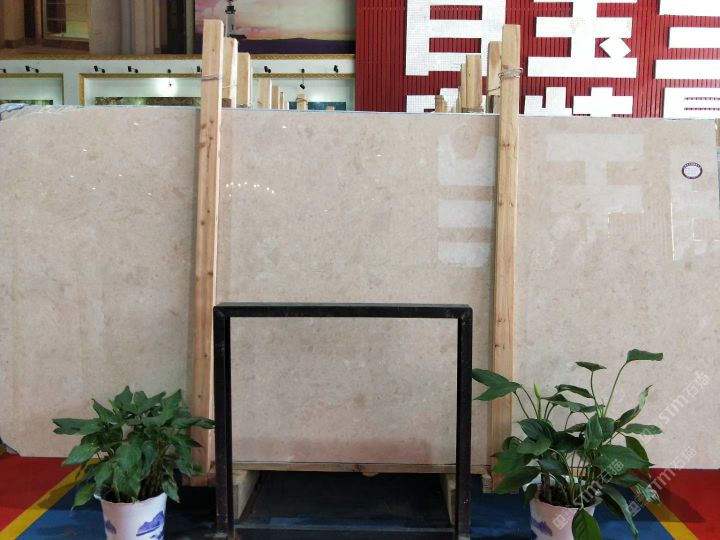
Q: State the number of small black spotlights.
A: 9